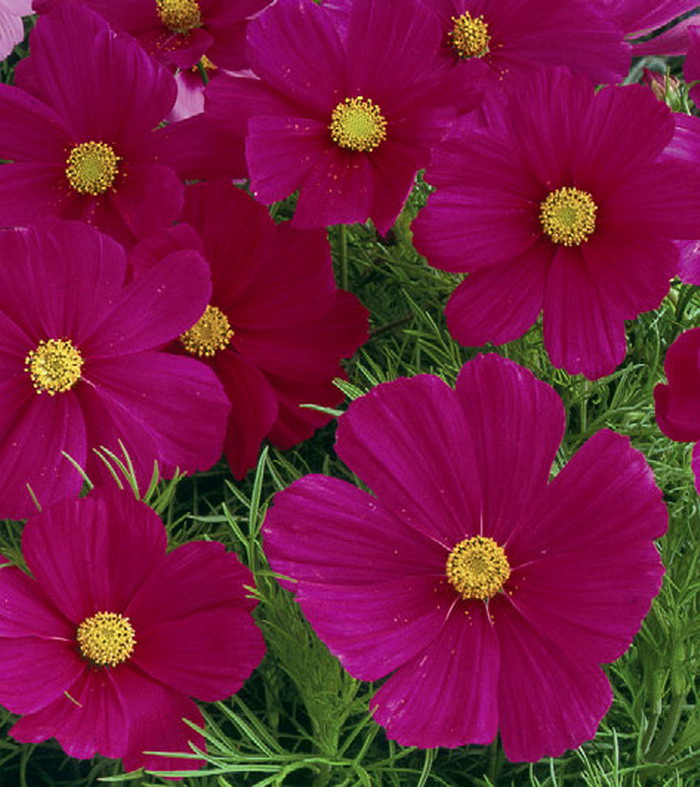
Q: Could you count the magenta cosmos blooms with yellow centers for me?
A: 9